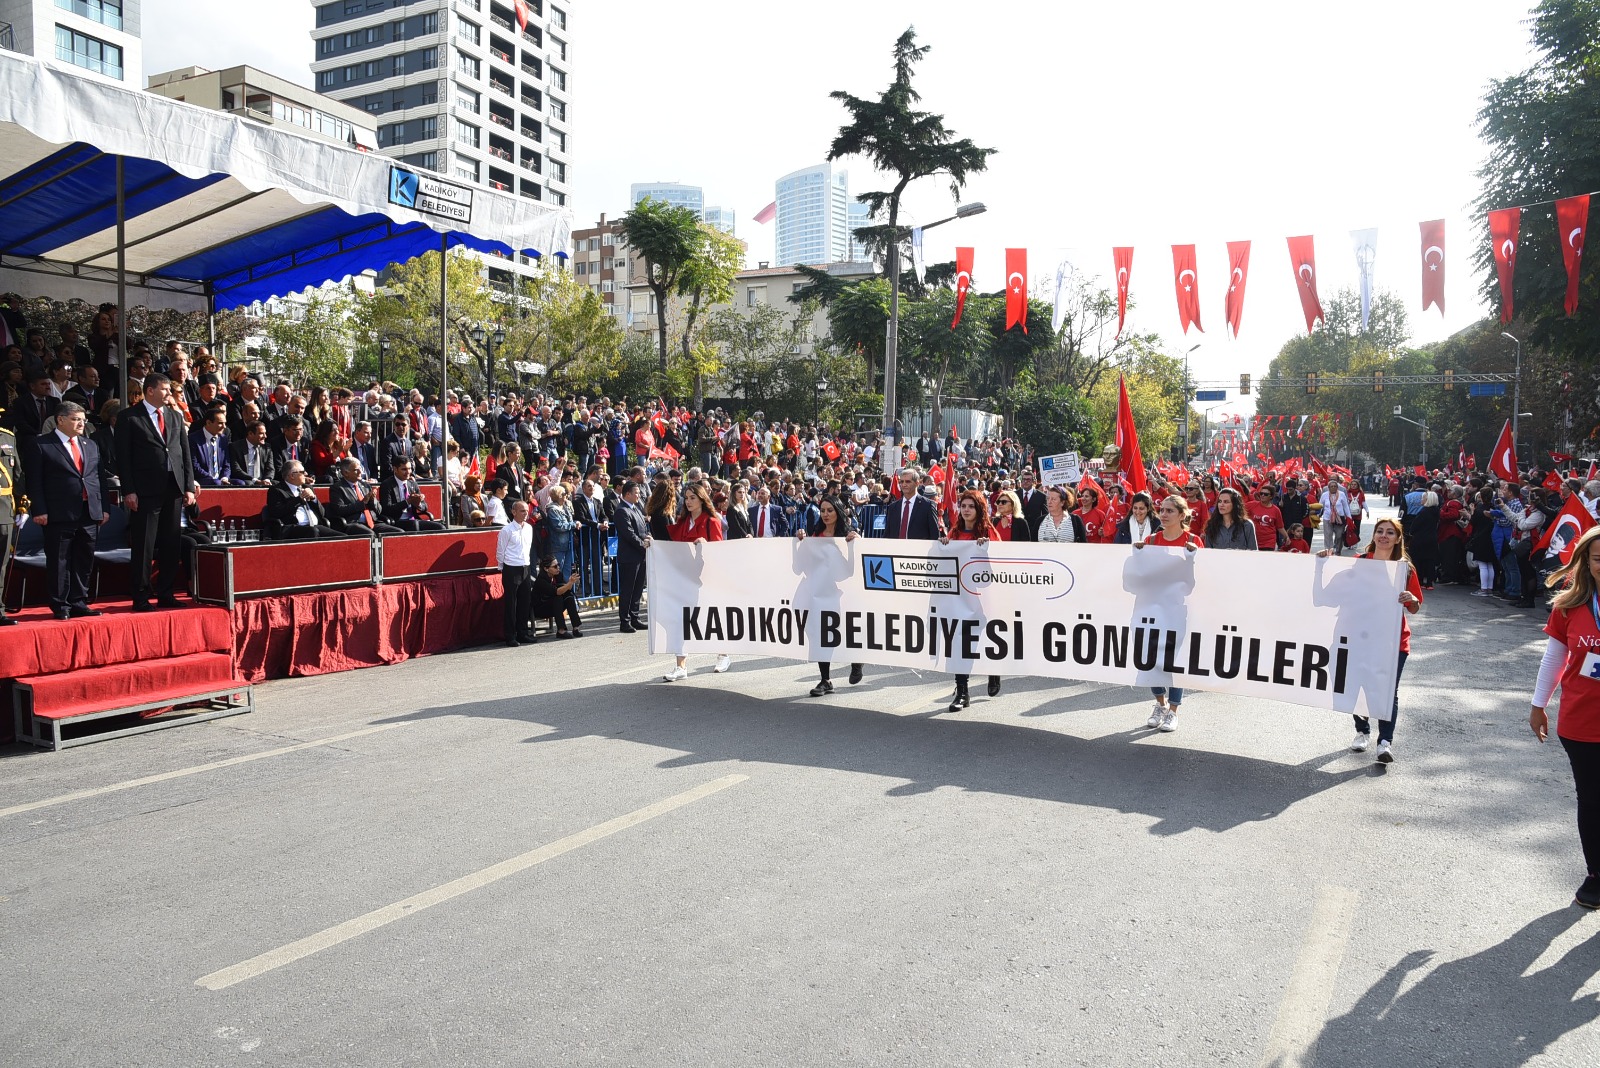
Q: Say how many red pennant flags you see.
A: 9